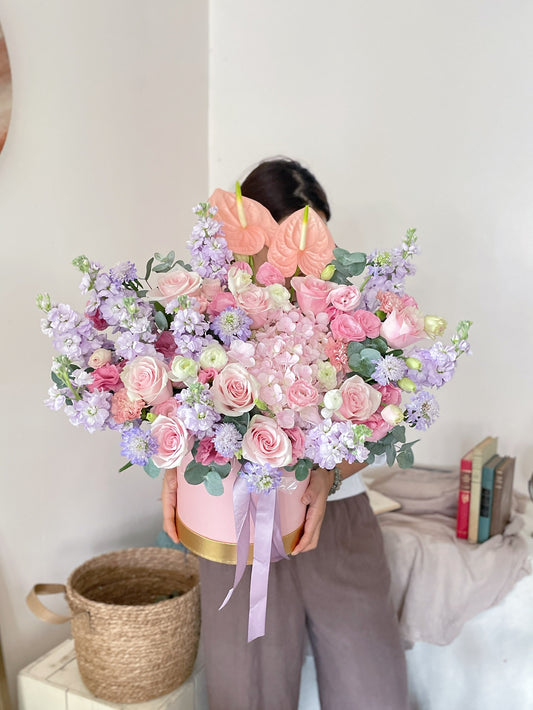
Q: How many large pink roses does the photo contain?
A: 9